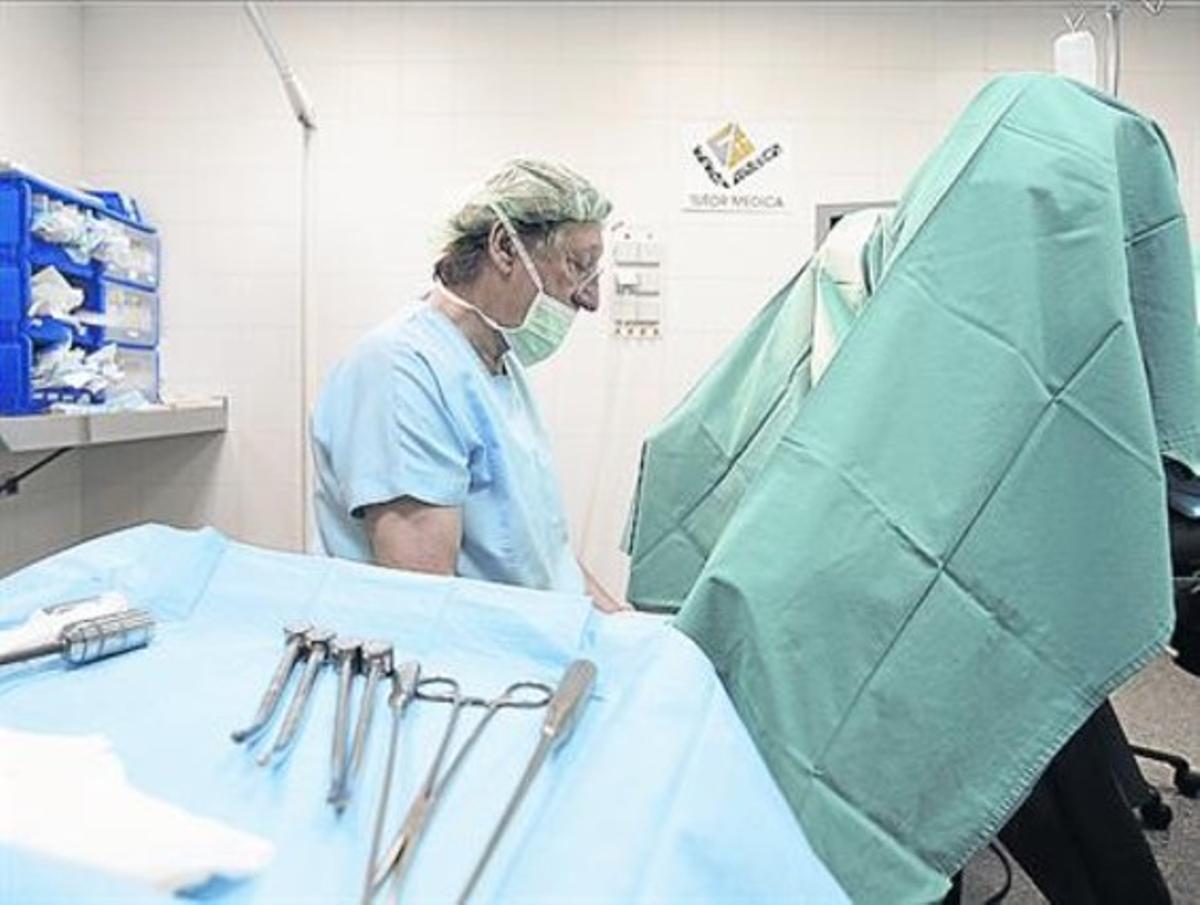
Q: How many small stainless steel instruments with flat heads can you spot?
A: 4